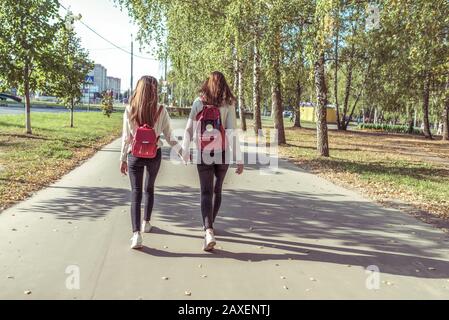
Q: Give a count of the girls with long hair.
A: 2